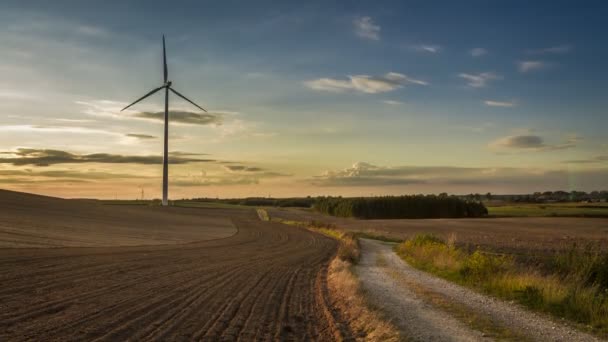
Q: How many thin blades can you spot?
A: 3